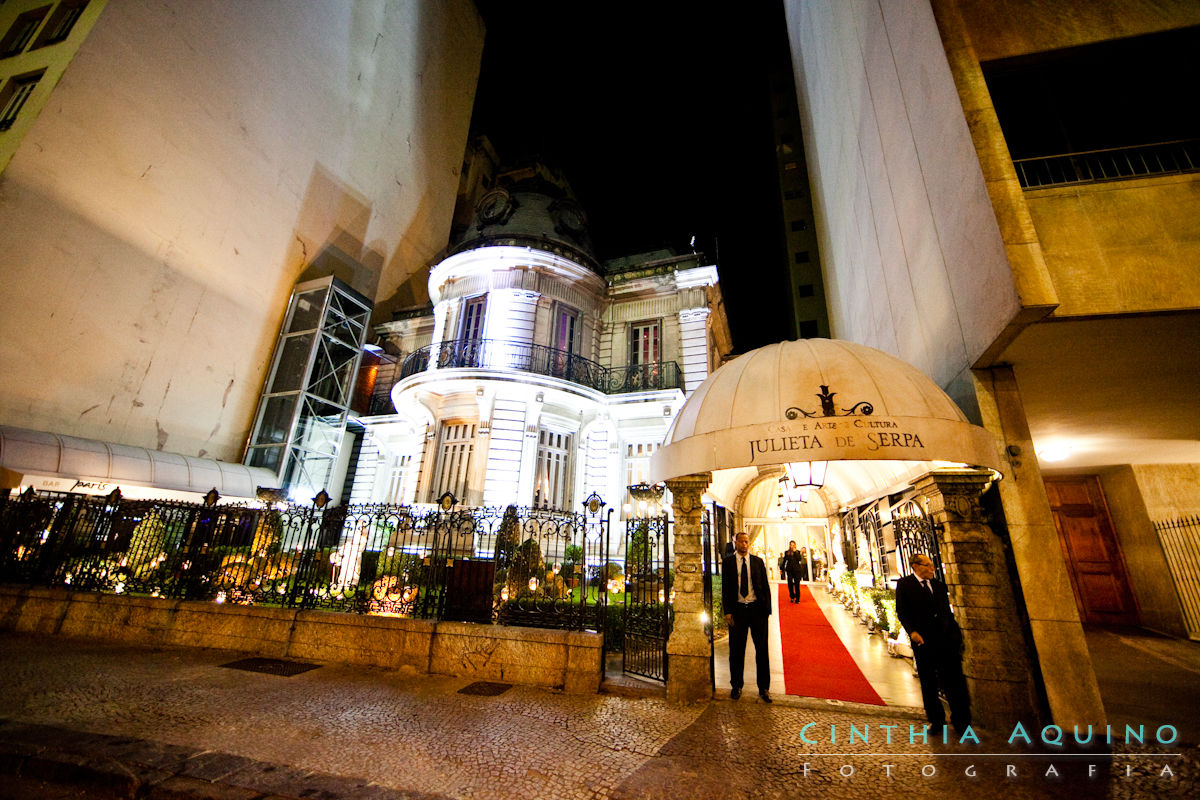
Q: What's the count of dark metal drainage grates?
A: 2